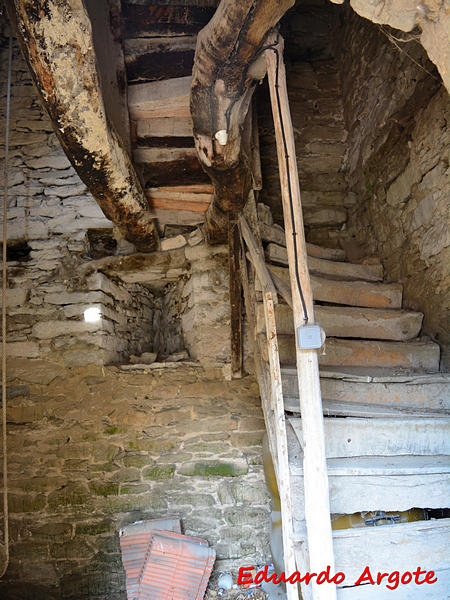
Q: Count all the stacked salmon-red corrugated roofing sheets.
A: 2